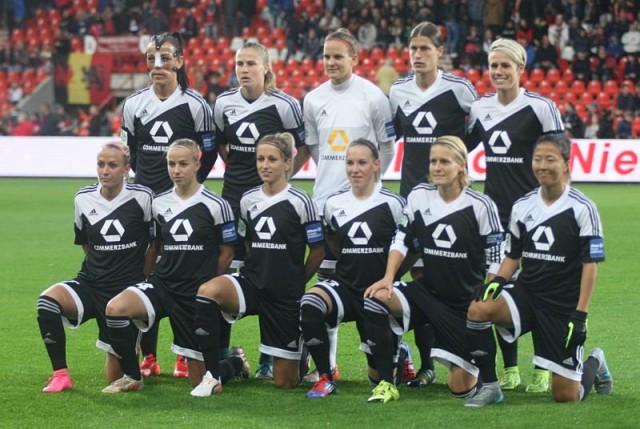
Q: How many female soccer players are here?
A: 11